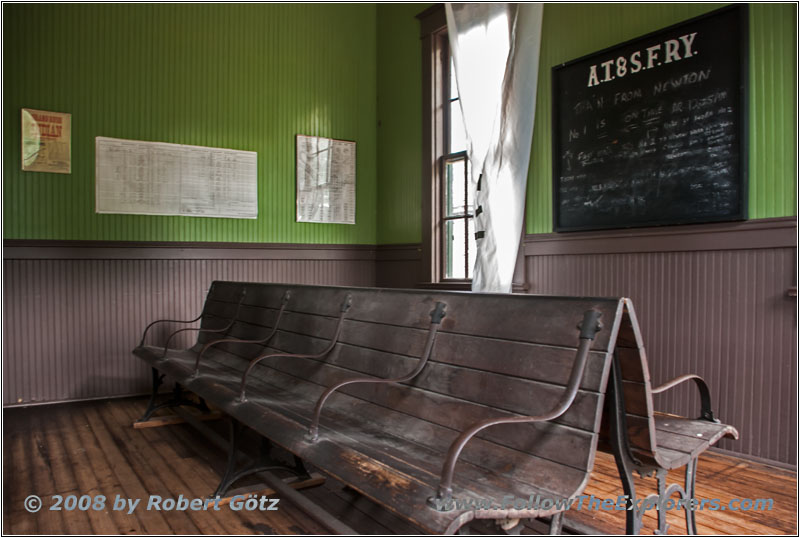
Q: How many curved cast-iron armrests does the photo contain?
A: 7